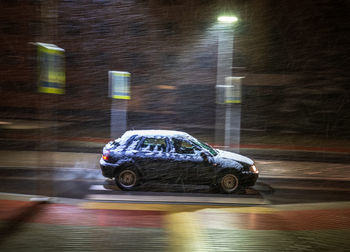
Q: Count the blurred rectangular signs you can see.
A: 3